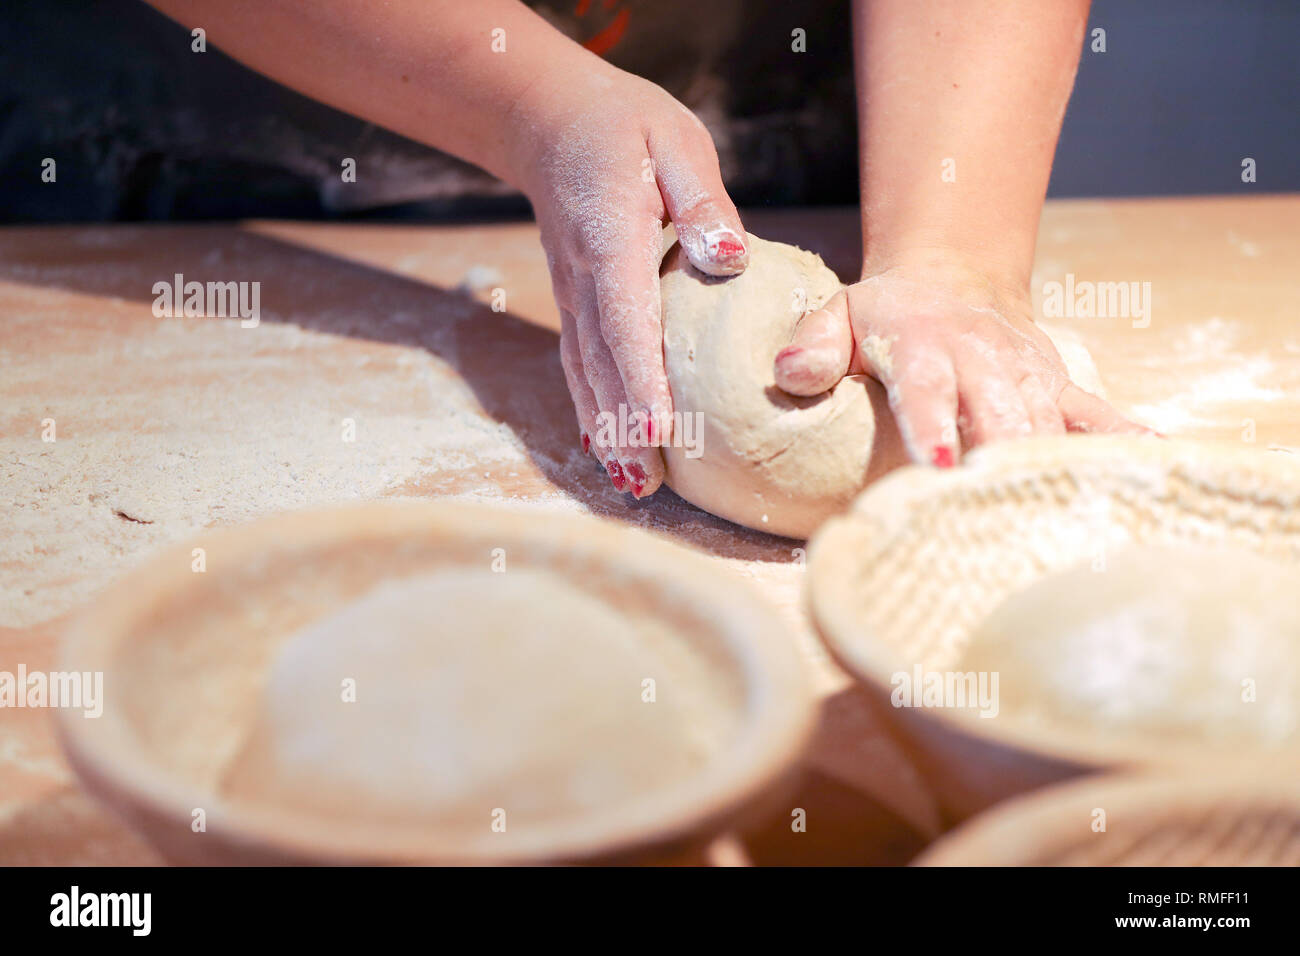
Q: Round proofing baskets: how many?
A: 3